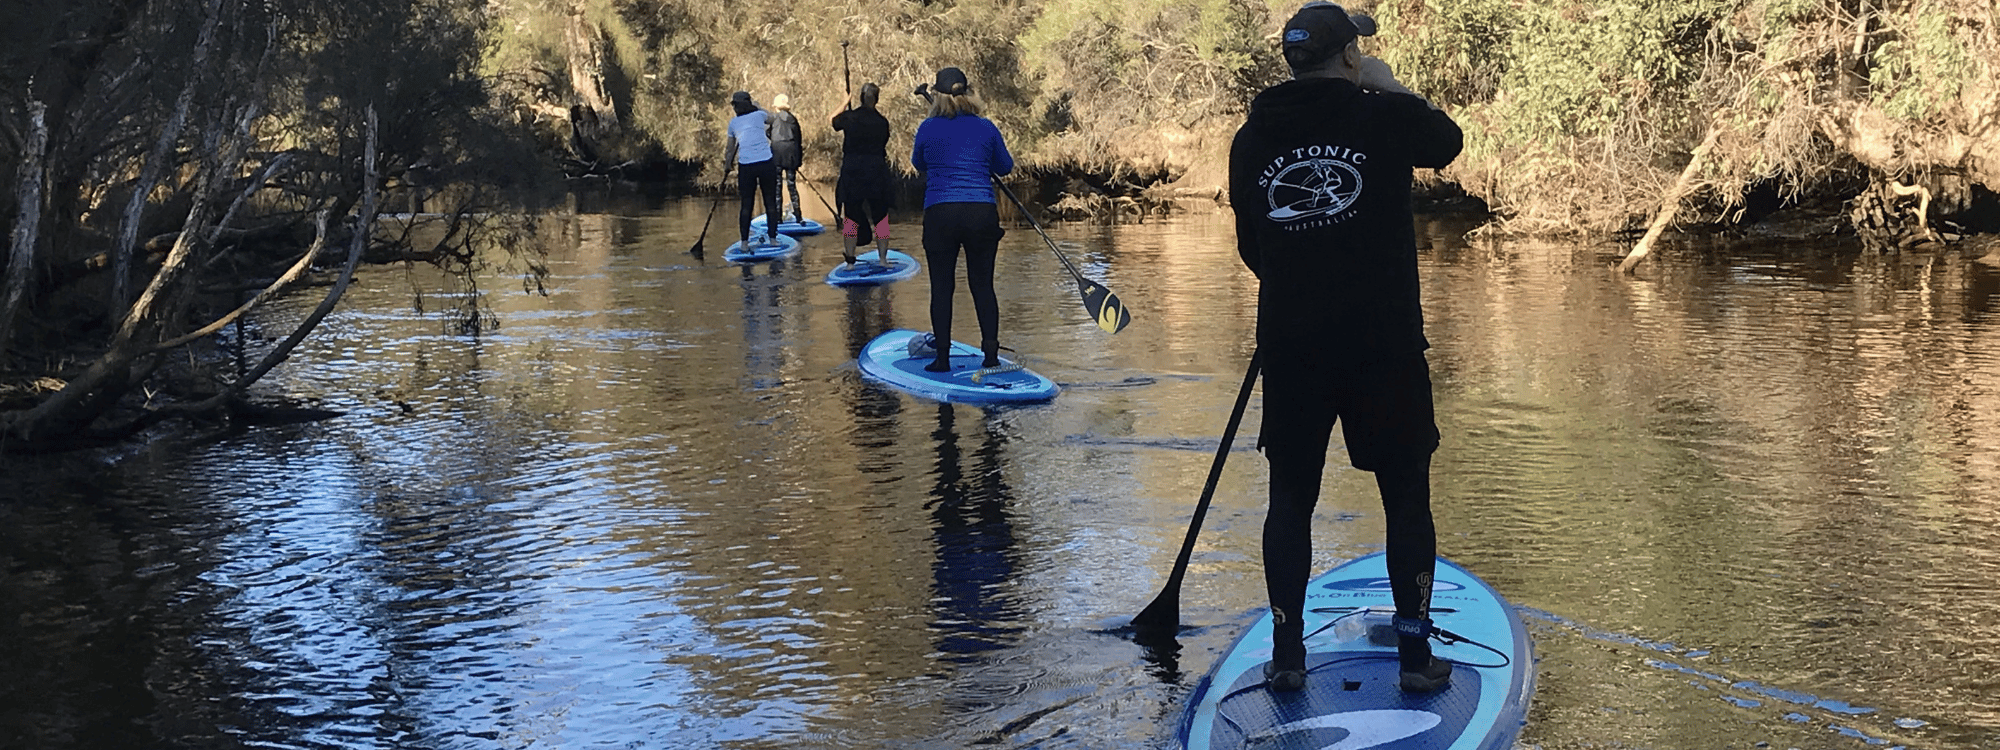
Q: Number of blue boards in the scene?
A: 5